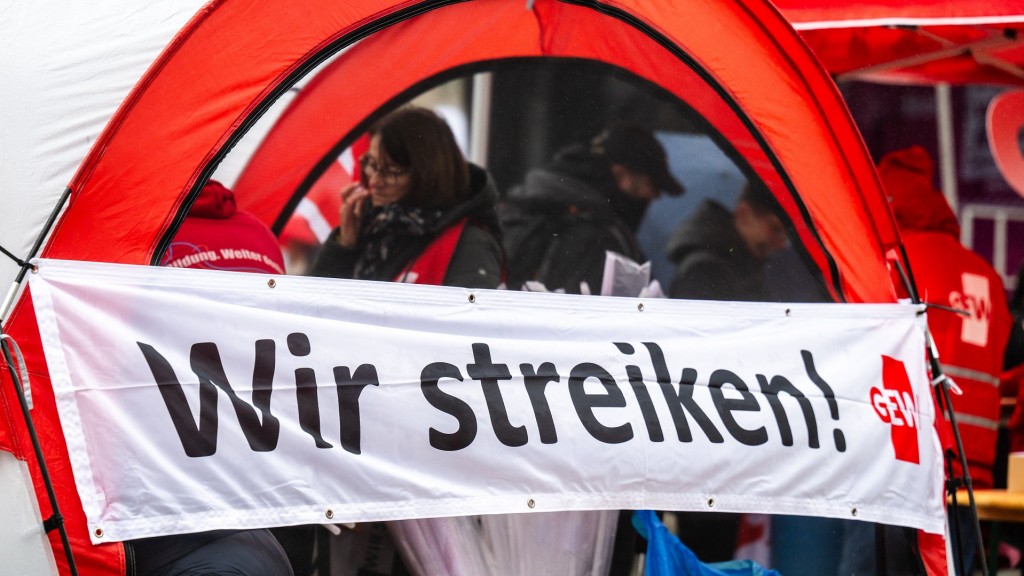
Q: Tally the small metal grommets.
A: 11